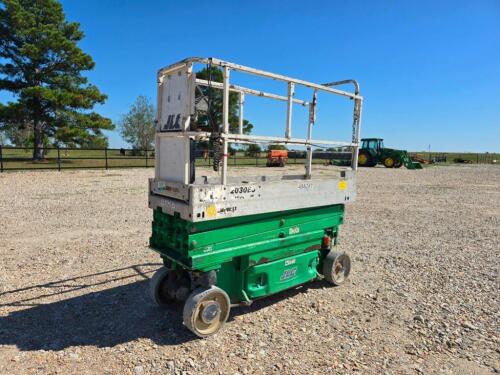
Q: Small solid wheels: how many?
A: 3